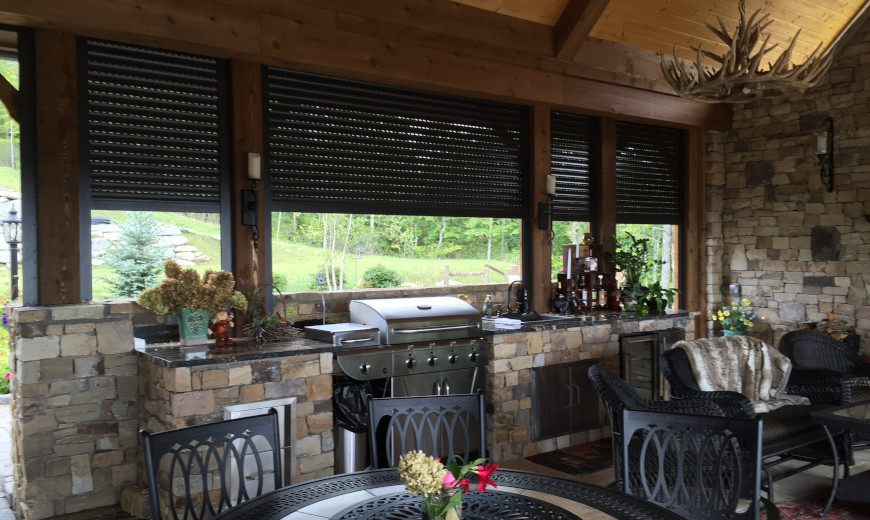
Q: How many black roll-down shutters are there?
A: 4